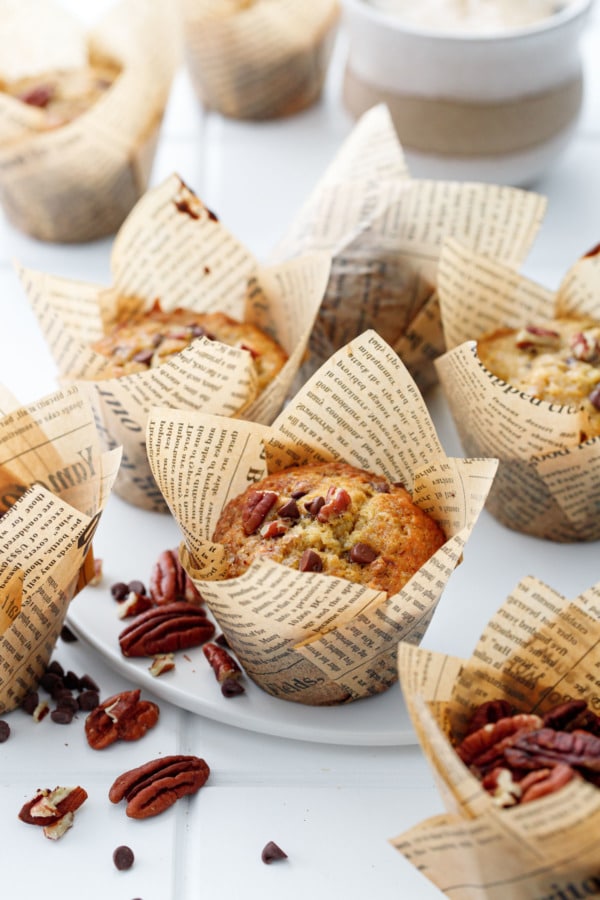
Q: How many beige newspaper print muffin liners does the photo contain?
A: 8